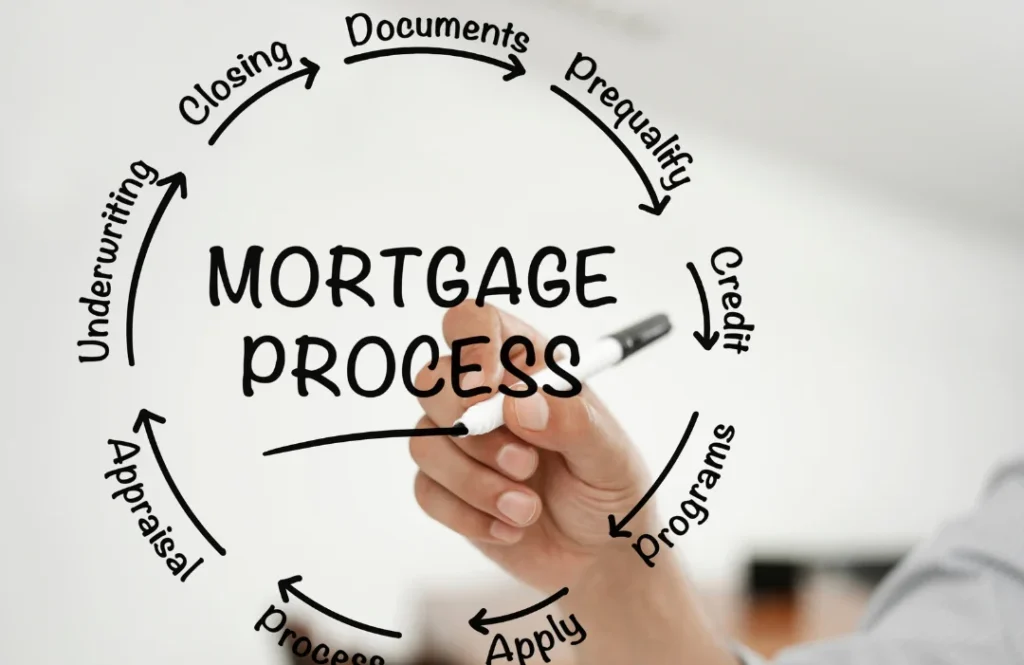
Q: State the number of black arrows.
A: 9